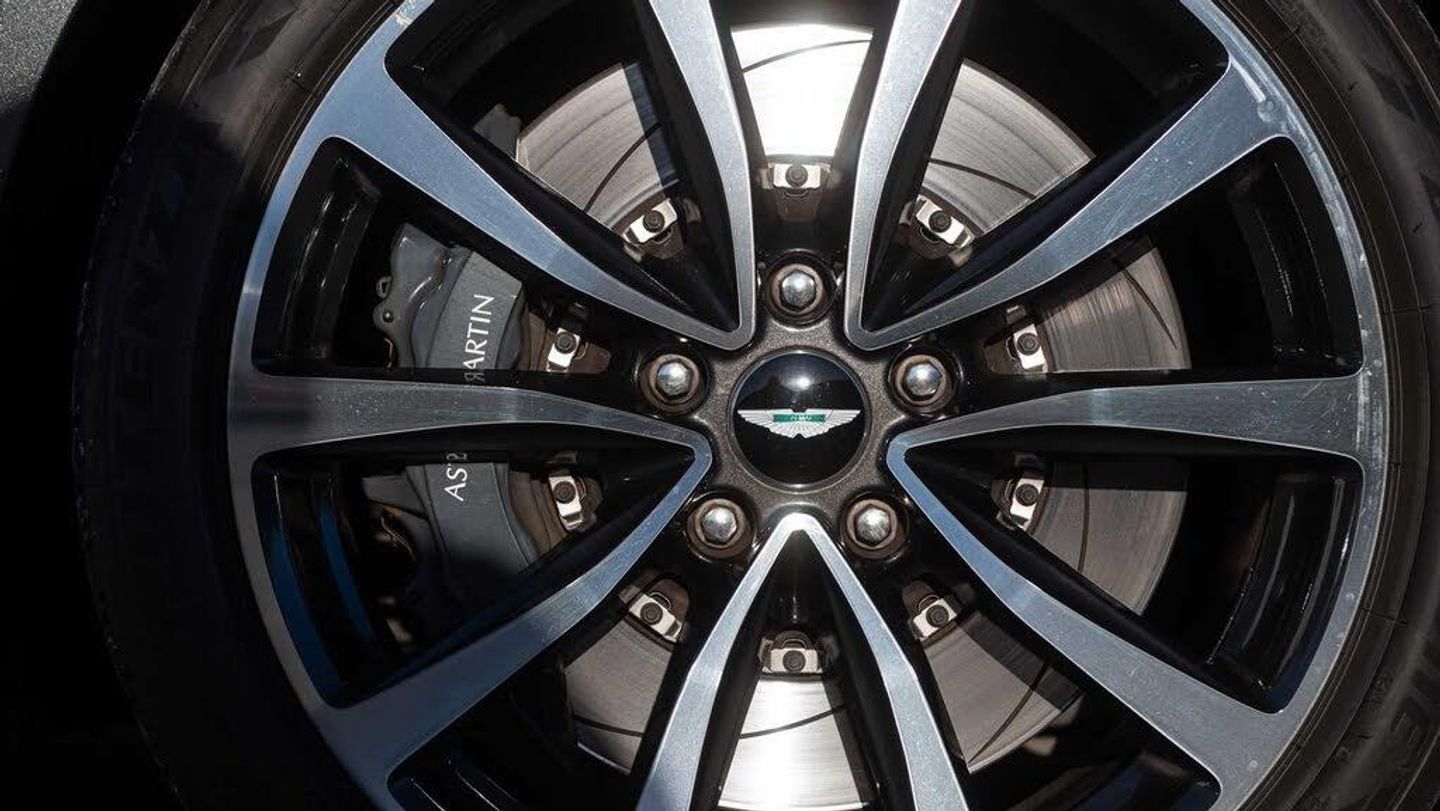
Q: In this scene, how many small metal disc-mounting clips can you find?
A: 10